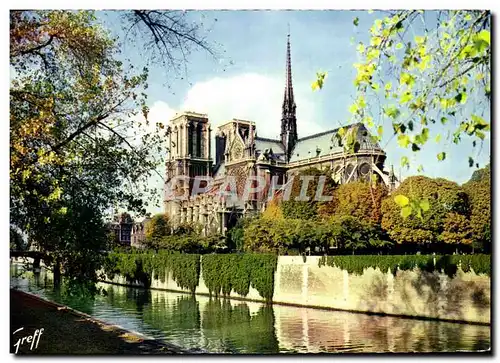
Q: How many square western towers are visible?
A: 2